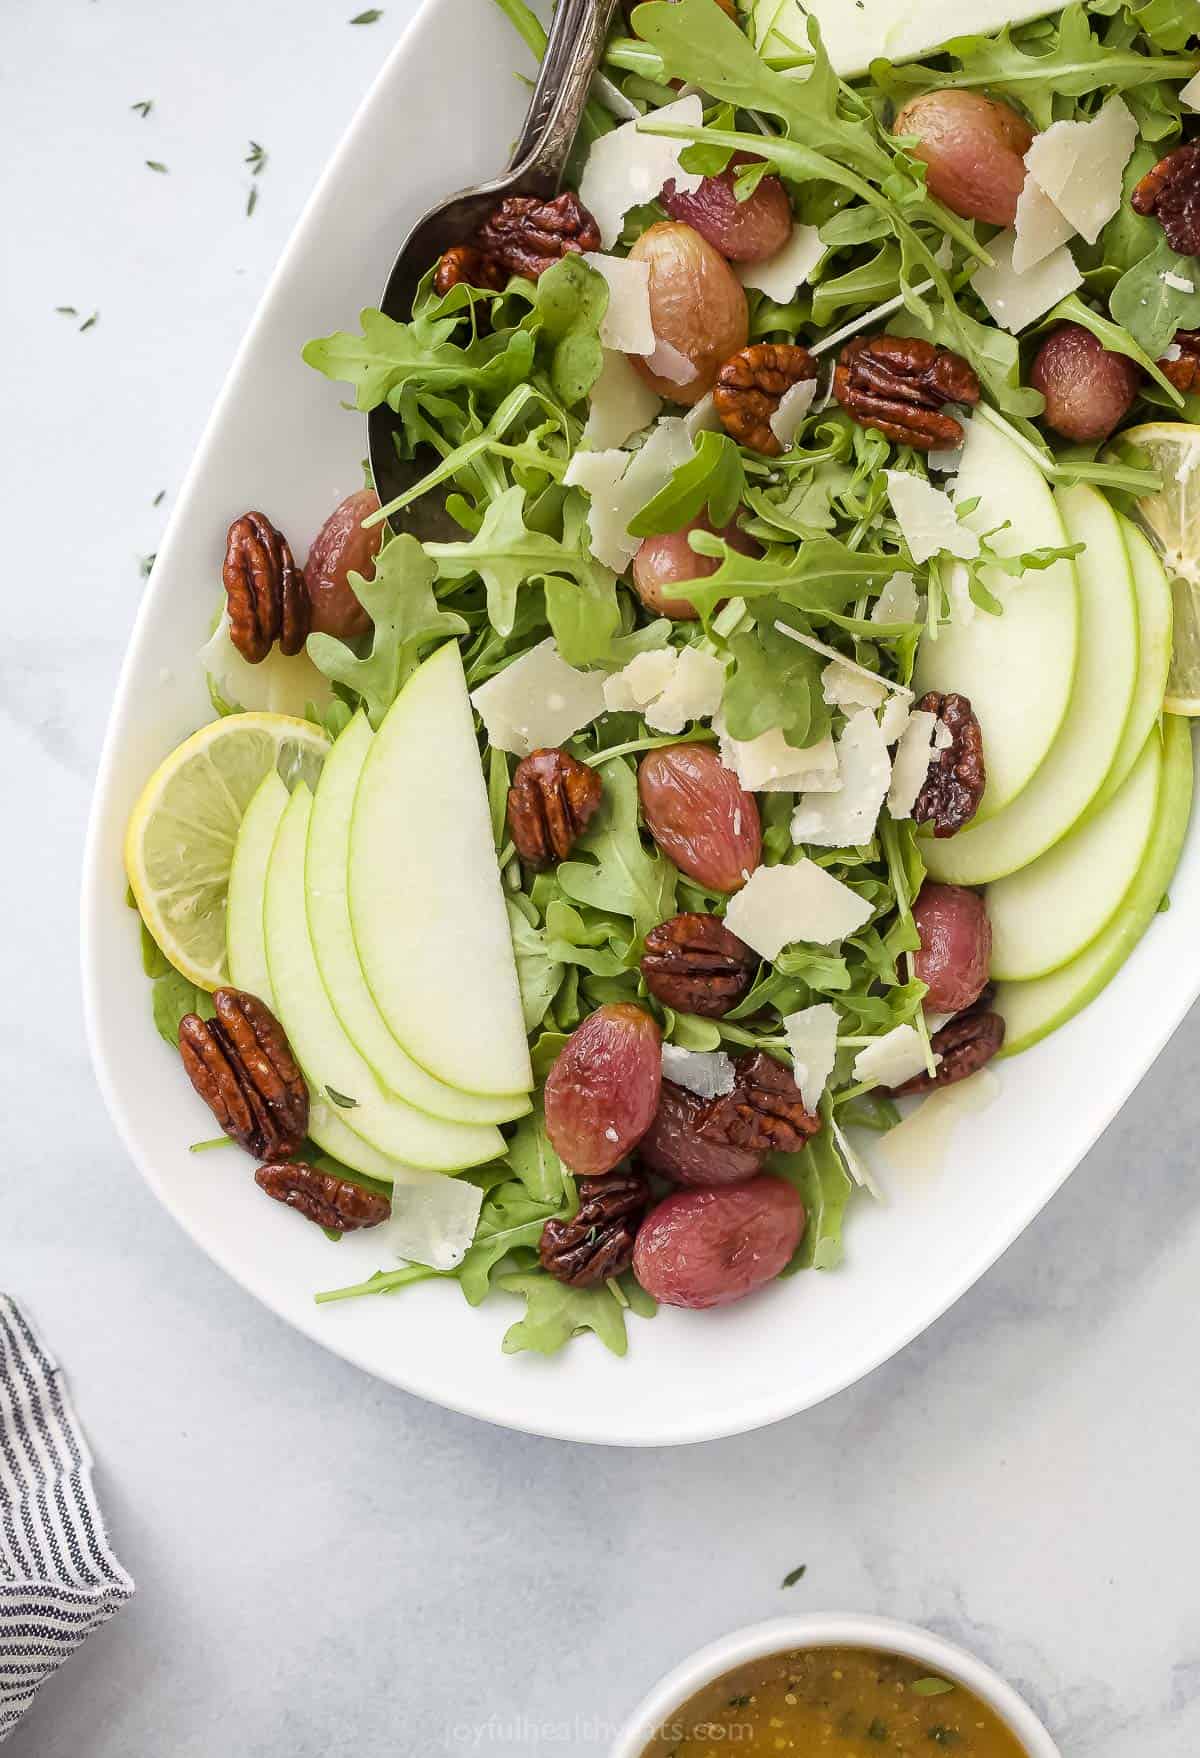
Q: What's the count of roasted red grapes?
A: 11